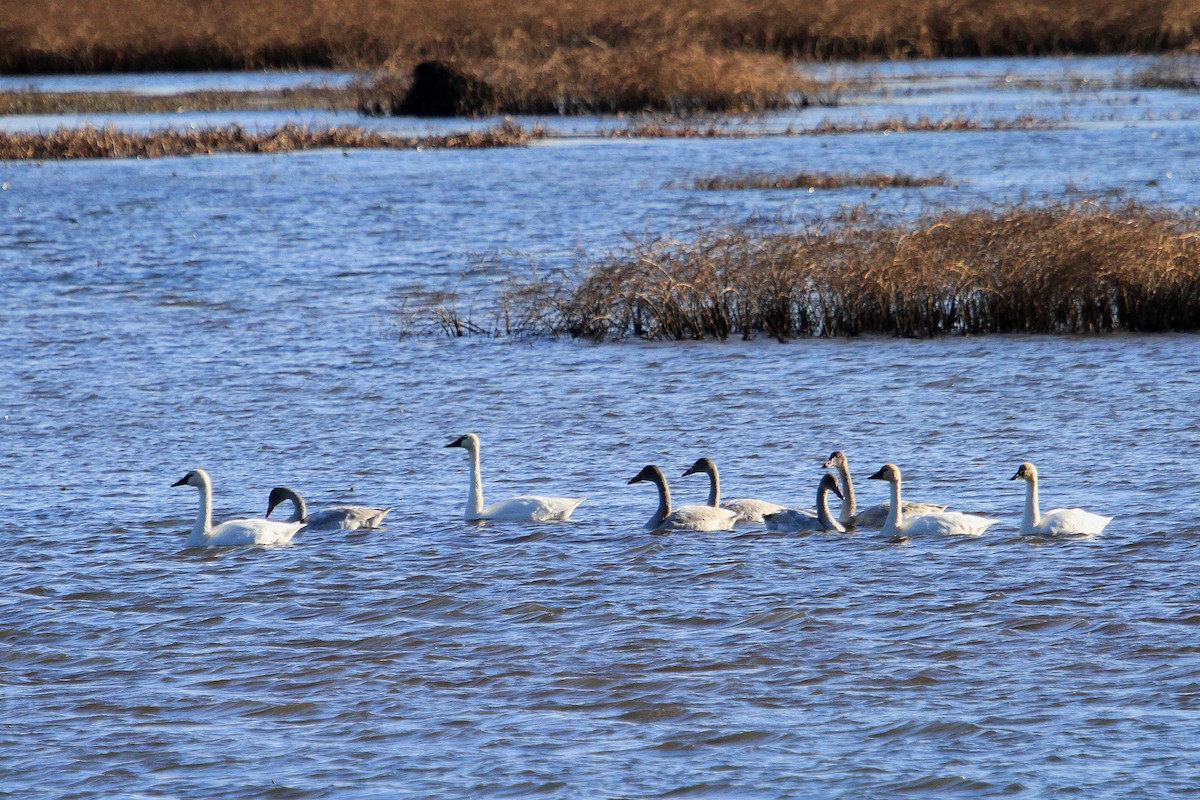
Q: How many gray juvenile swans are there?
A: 5